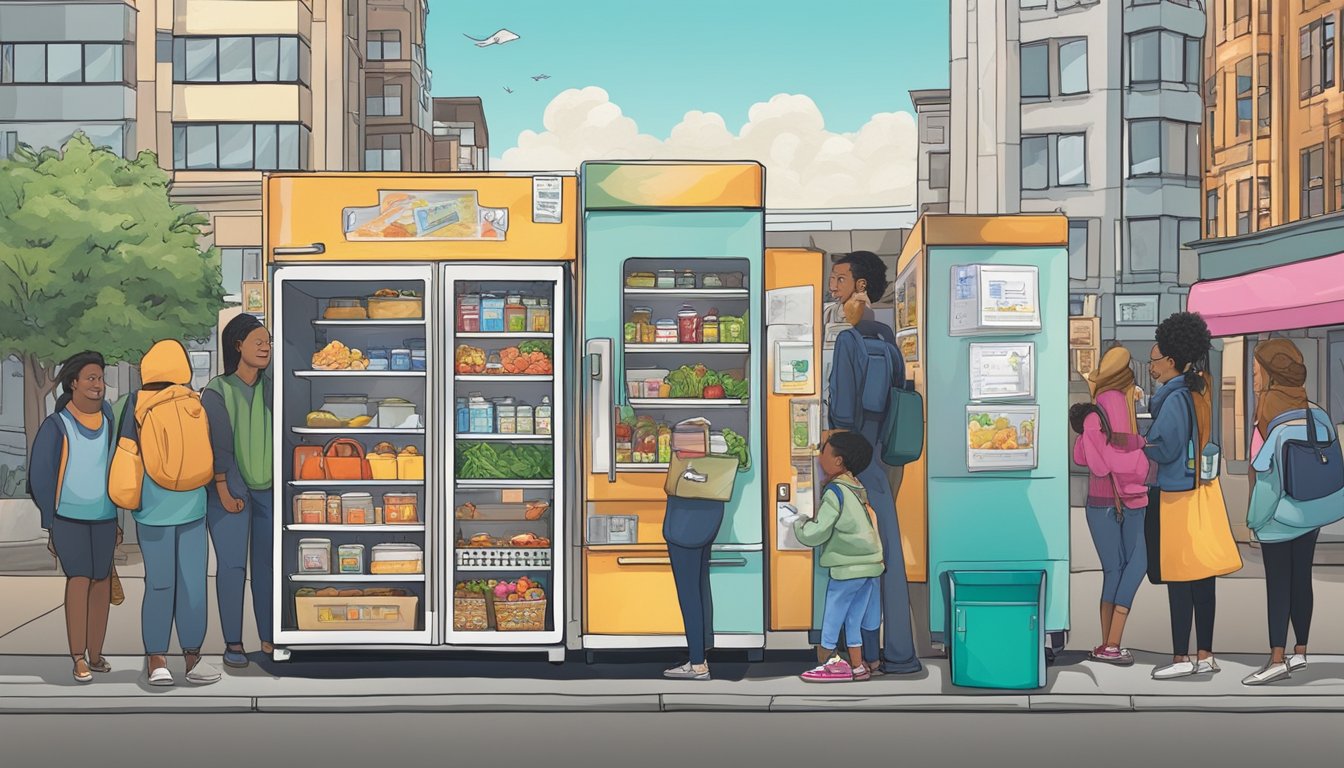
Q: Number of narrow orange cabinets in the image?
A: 1